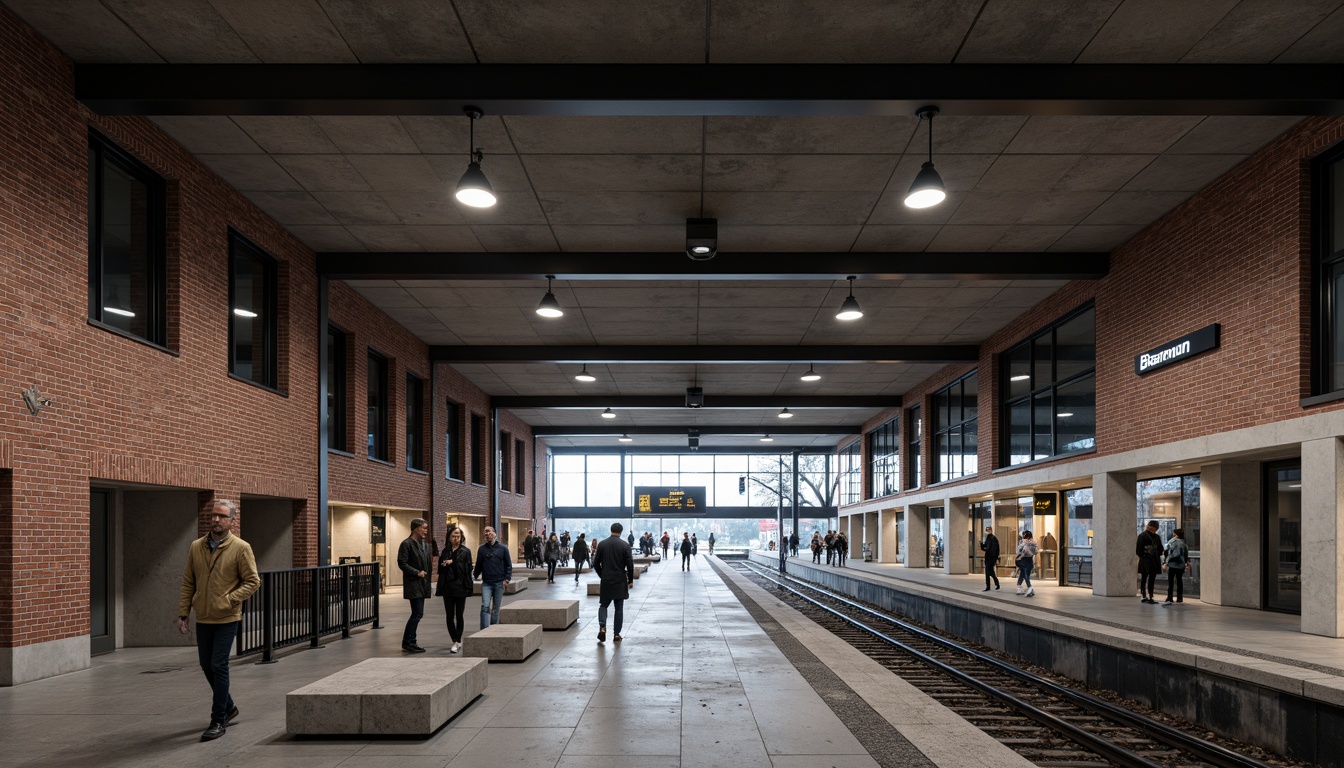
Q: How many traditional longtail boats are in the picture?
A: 0